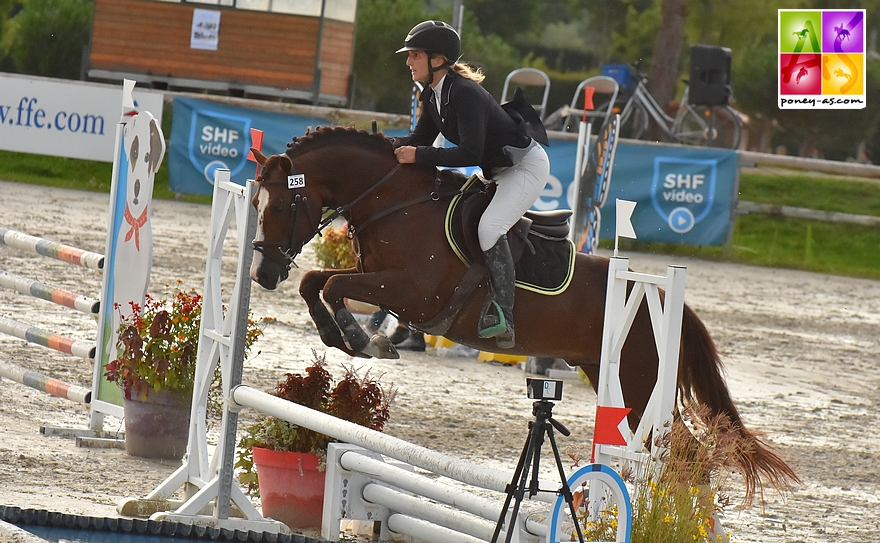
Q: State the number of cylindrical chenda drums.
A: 0